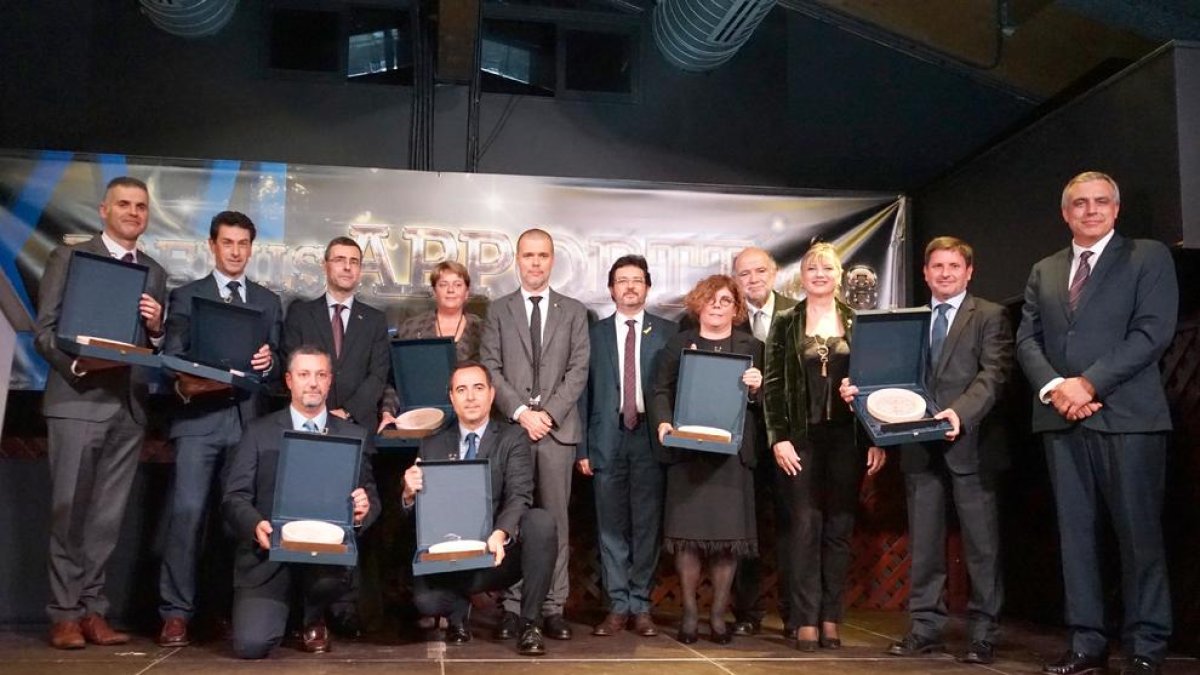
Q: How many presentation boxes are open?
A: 7